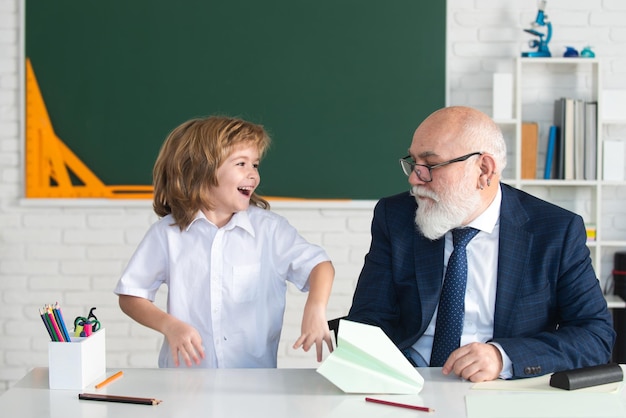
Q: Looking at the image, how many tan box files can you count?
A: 1